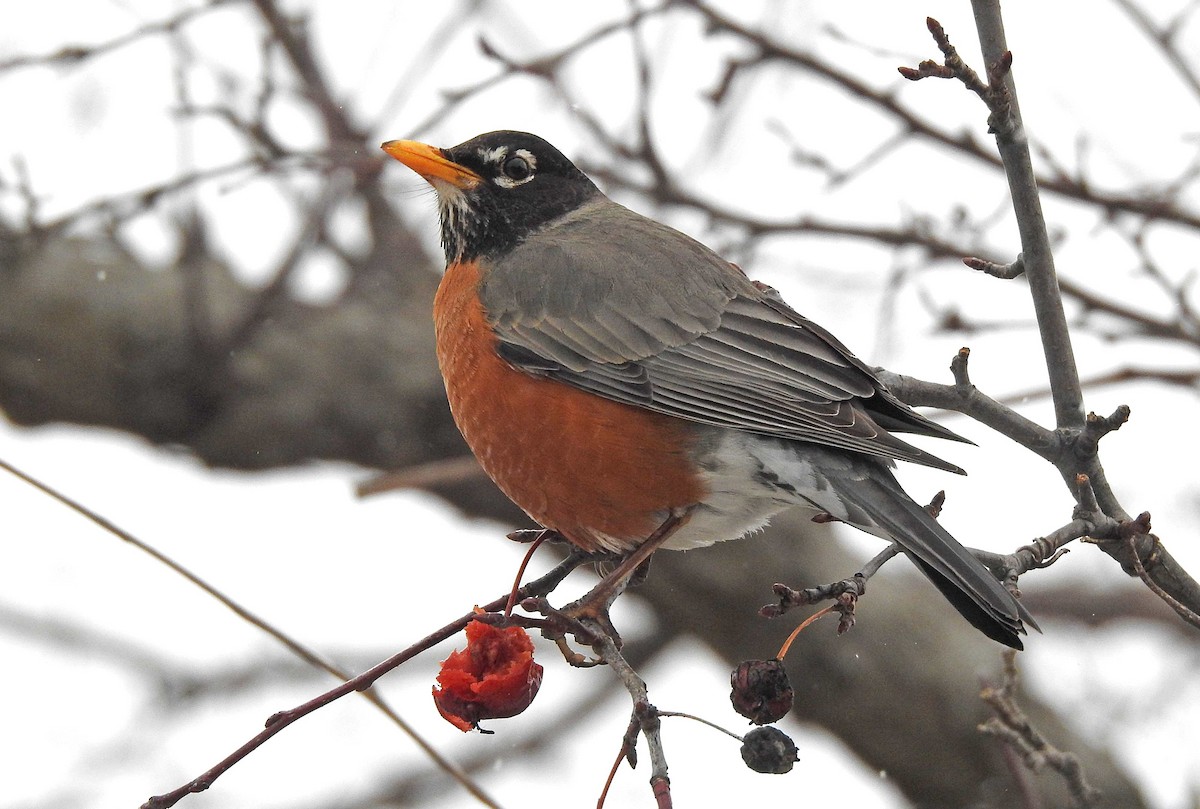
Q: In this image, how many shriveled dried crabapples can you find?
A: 2